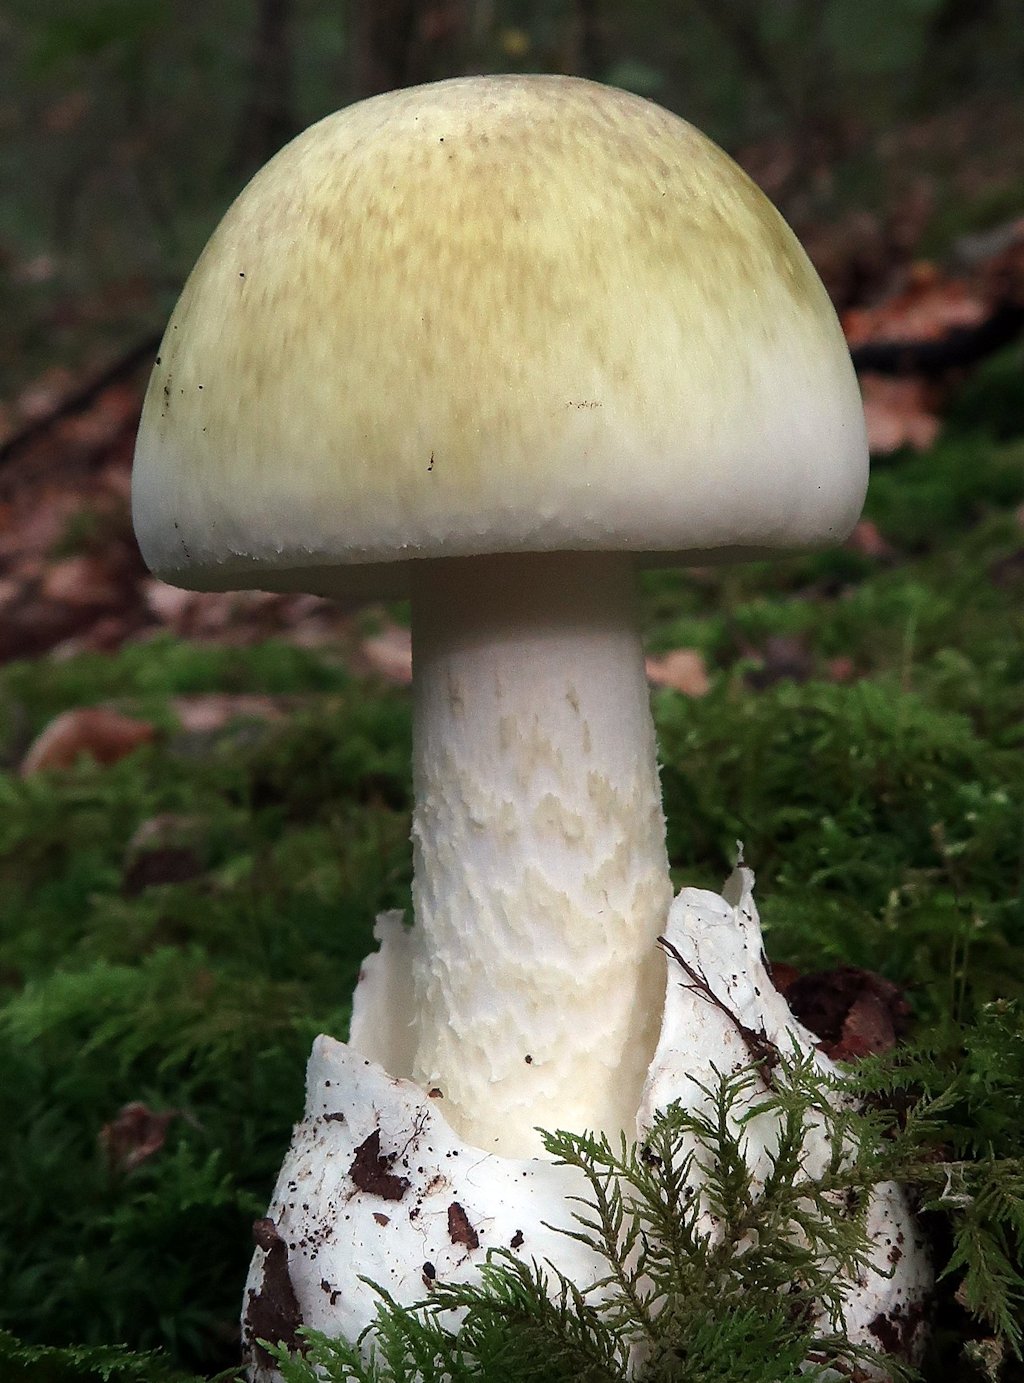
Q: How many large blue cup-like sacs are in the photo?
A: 0